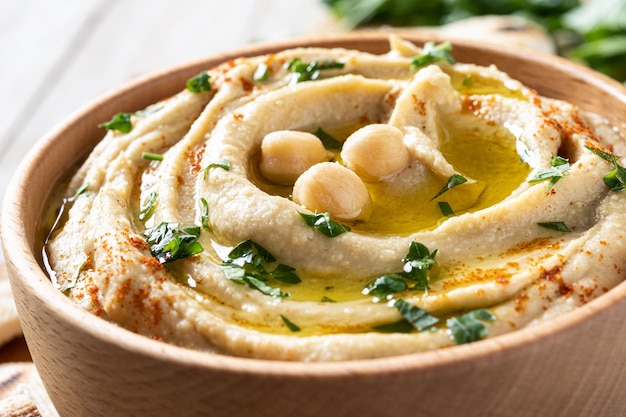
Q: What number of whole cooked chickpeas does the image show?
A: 3